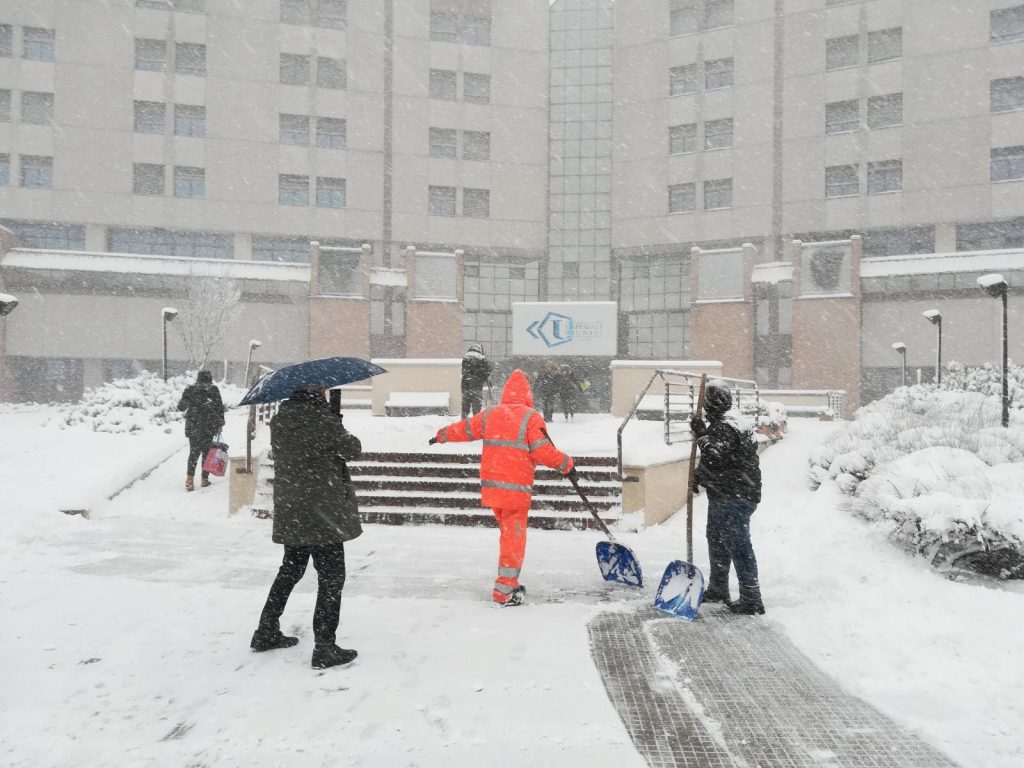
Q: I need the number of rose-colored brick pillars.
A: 4